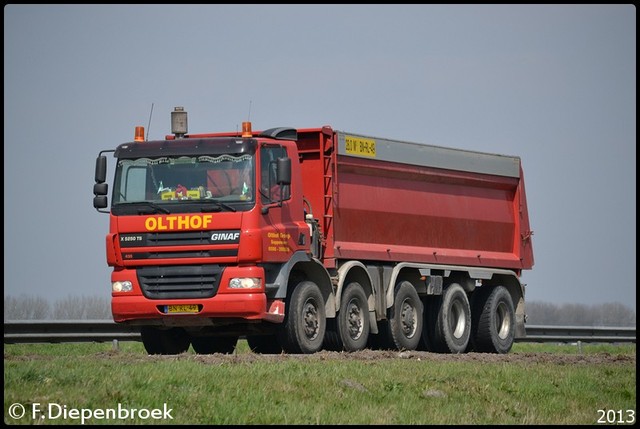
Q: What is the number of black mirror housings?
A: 4